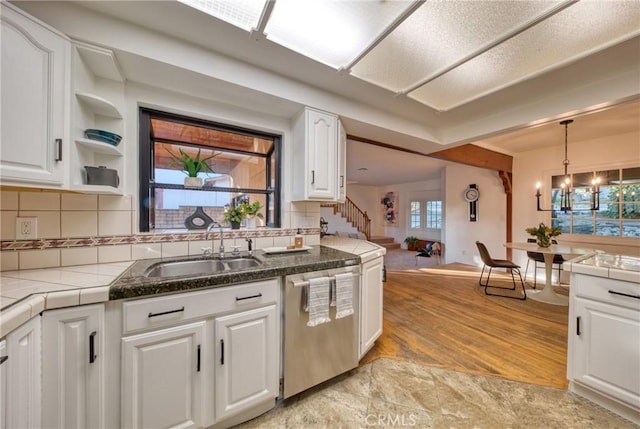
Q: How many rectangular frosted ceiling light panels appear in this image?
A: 4